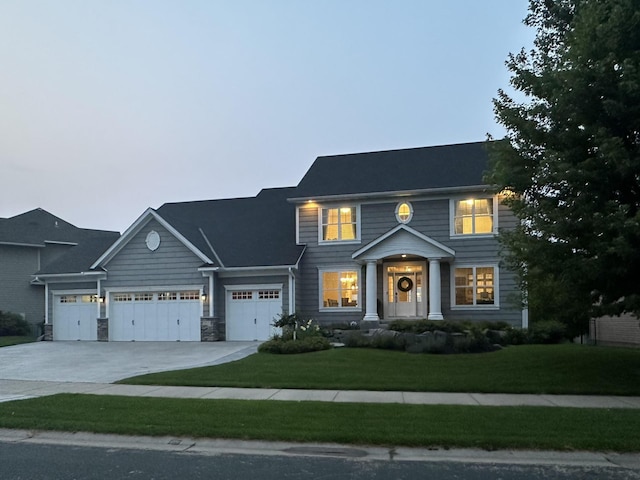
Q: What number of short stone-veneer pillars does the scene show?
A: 3